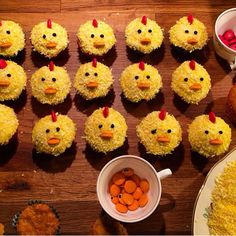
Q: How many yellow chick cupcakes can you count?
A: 15